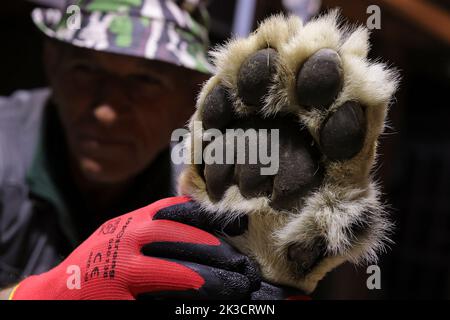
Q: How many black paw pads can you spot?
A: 6